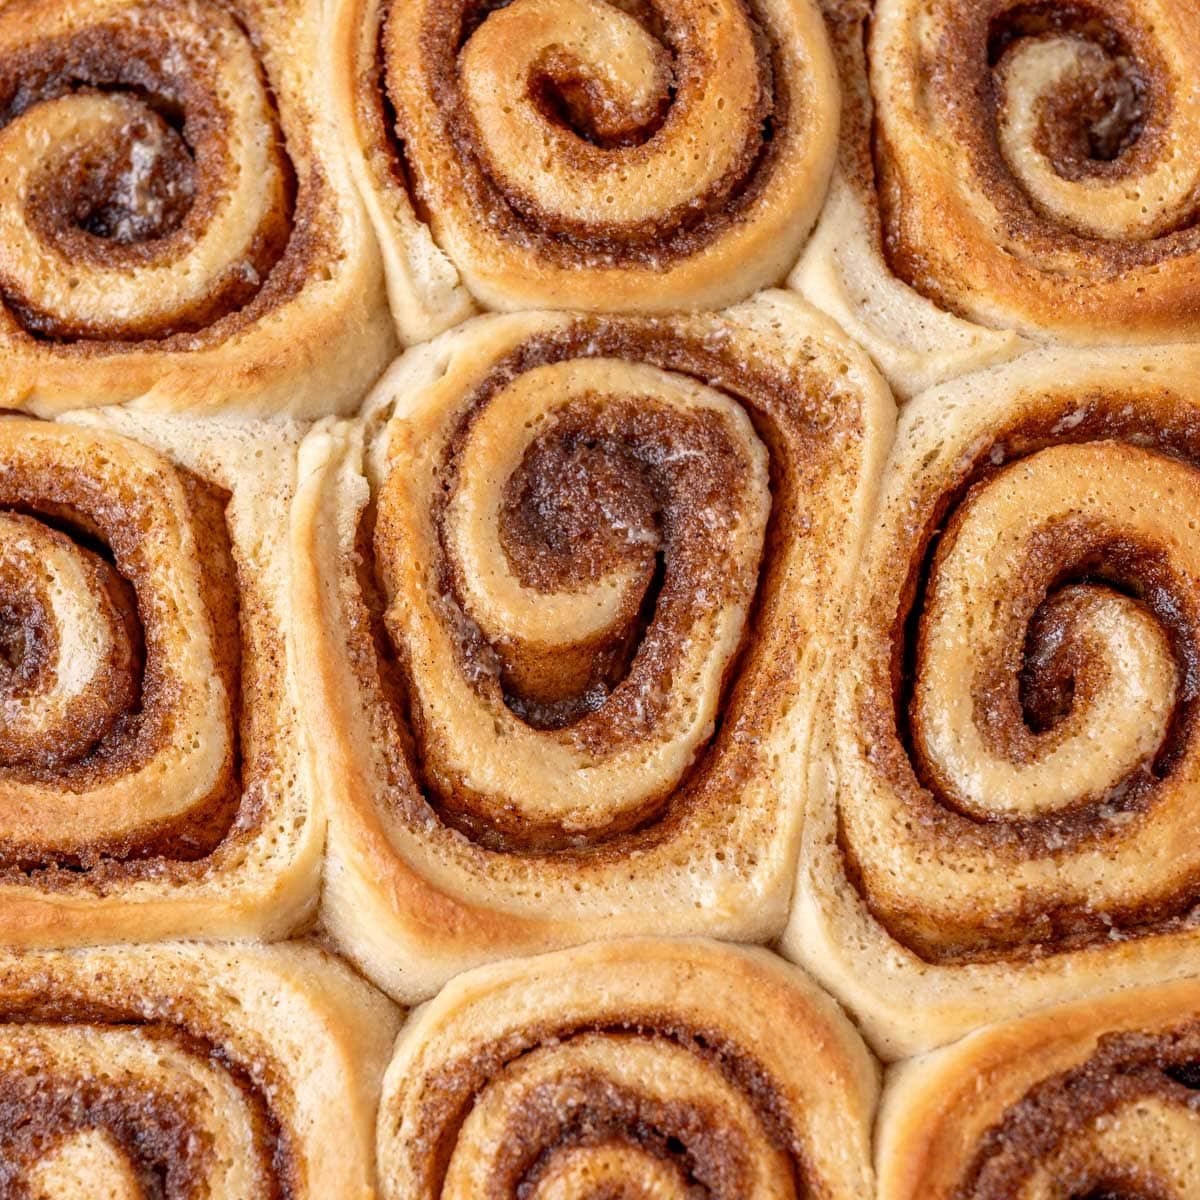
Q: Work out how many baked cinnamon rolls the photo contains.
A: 9